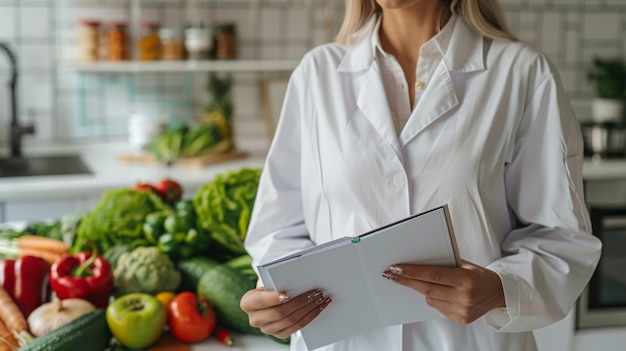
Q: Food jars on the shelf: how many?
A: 6